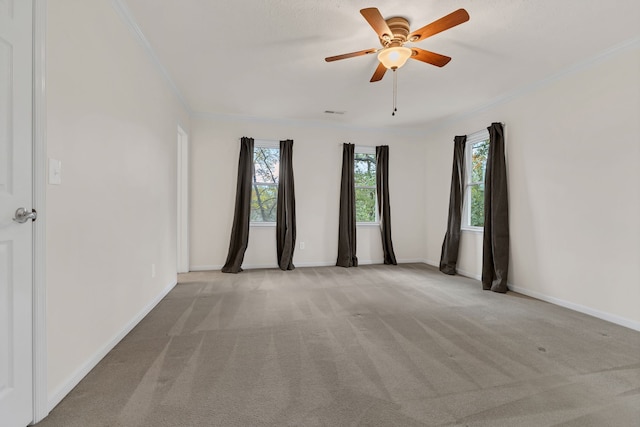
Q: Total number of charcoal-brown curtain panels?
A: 6